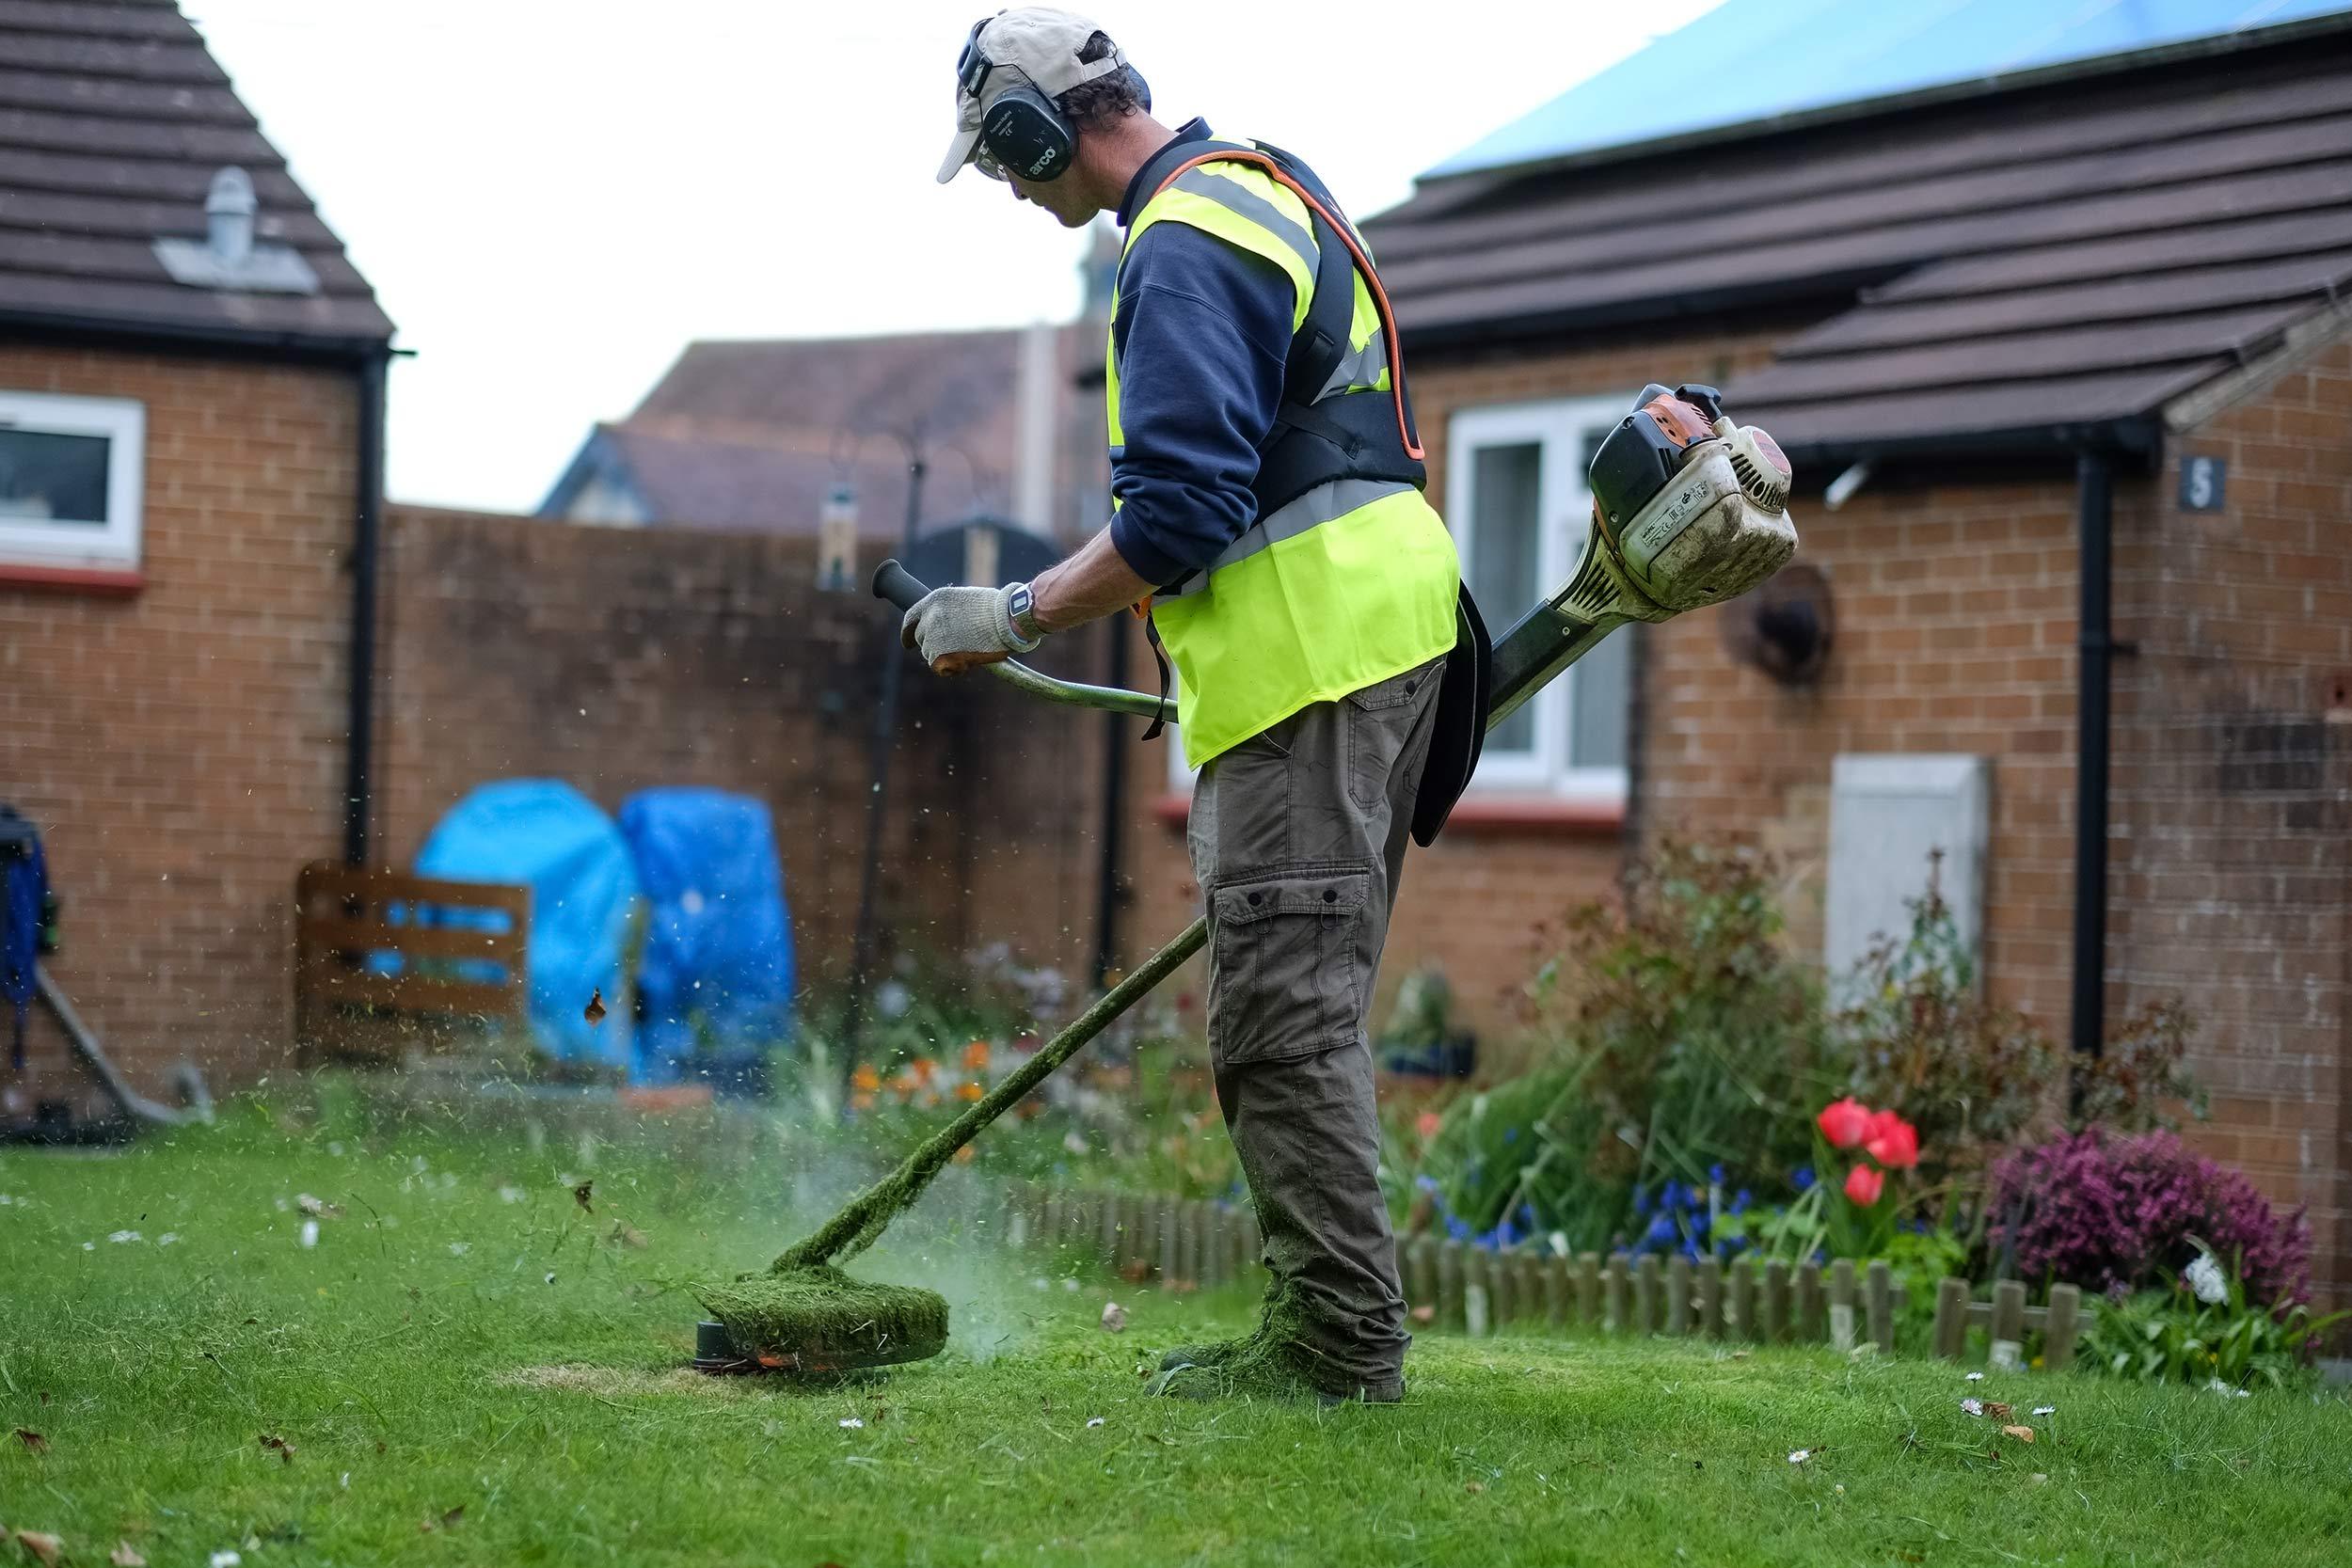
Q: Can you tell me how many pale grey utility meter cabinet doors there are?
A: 1